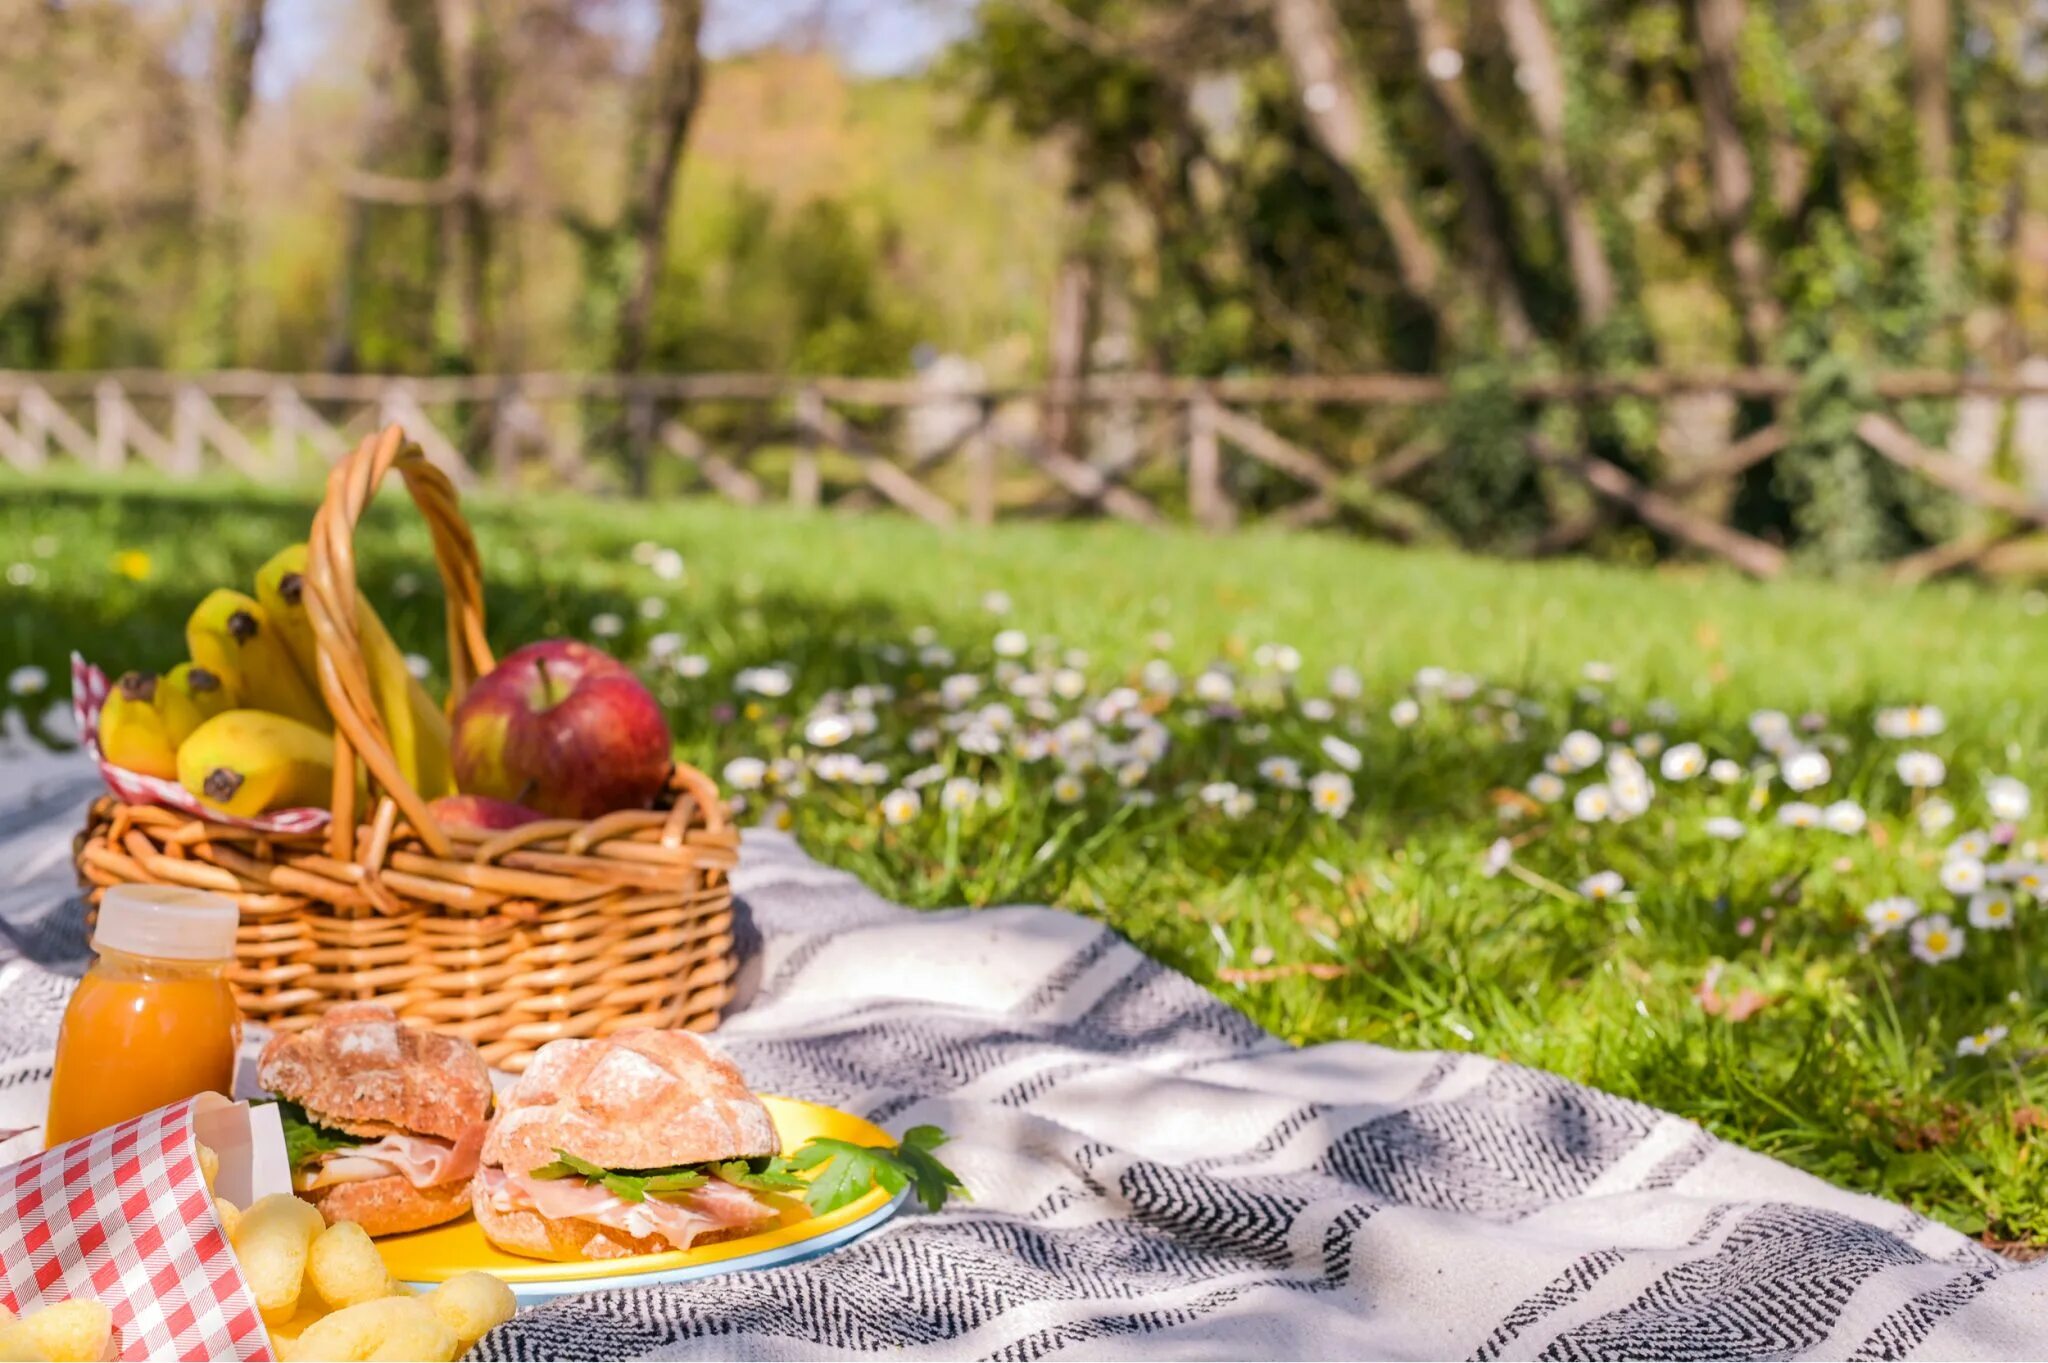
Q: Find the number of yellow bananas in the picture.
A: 5